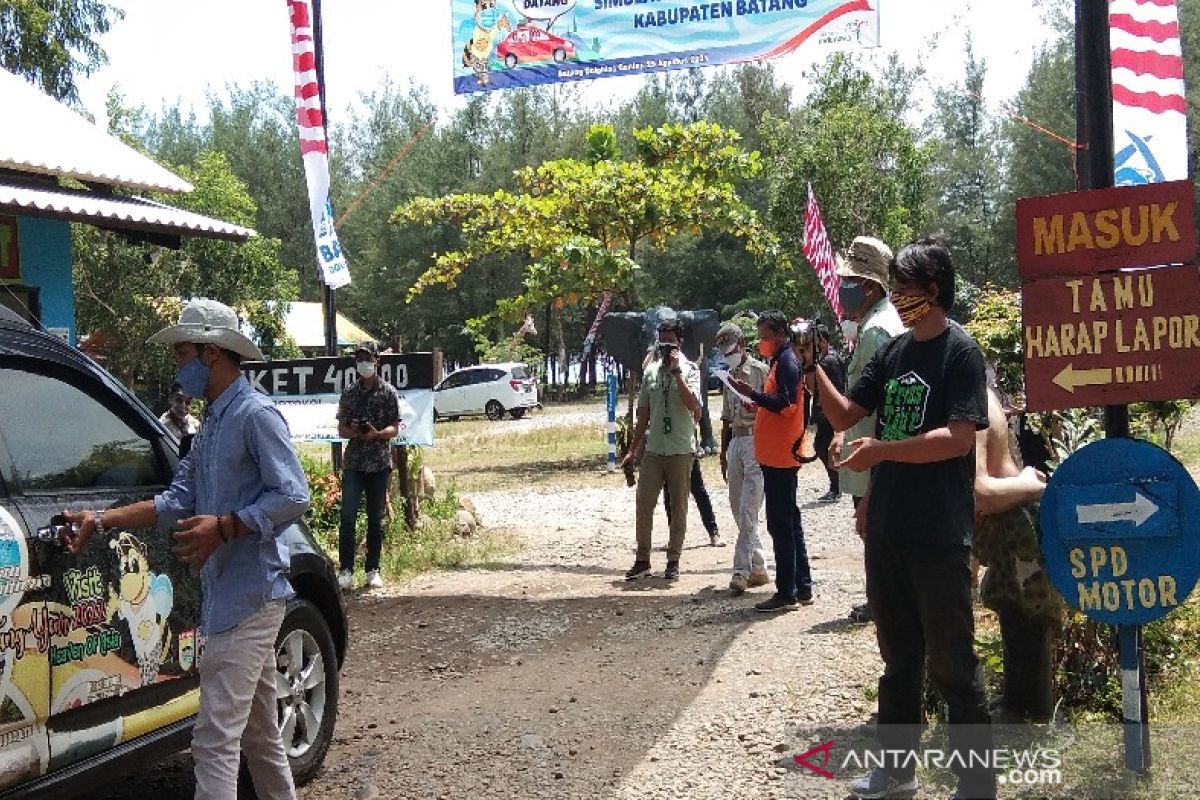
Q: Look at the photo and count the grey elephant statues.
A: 1